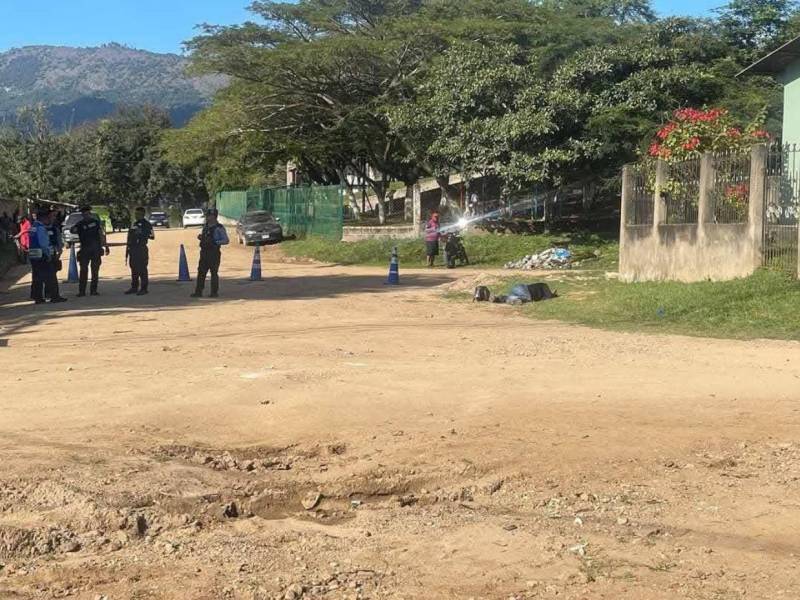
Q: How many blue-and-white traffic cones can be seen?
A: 4